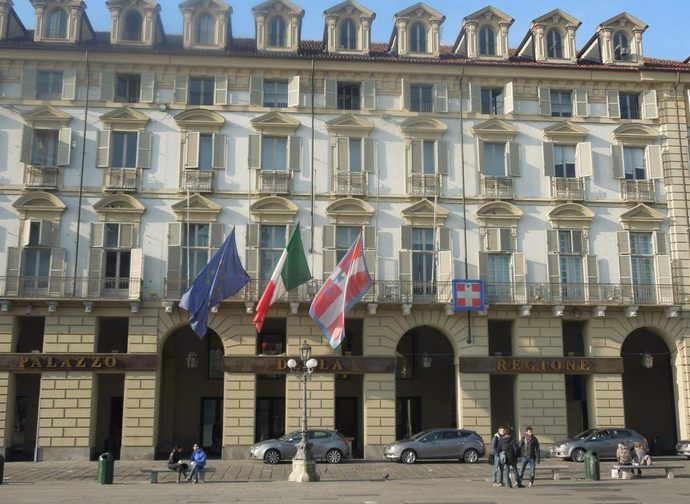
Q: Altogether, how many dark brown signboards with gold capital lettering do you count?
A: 3